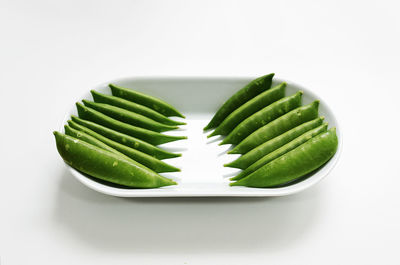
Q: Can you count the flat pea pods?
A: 15